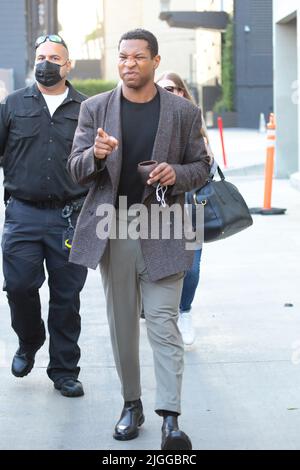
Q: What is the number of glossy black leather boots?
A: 2